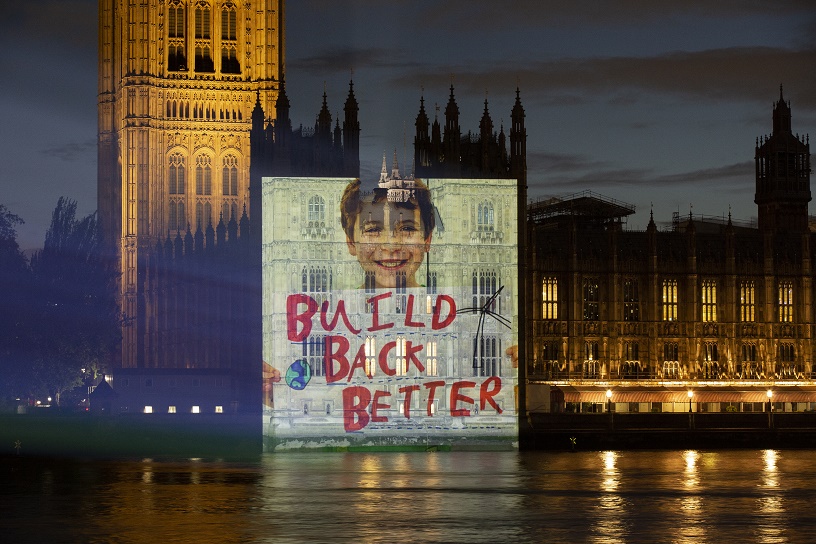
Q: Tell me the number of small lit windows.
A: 4